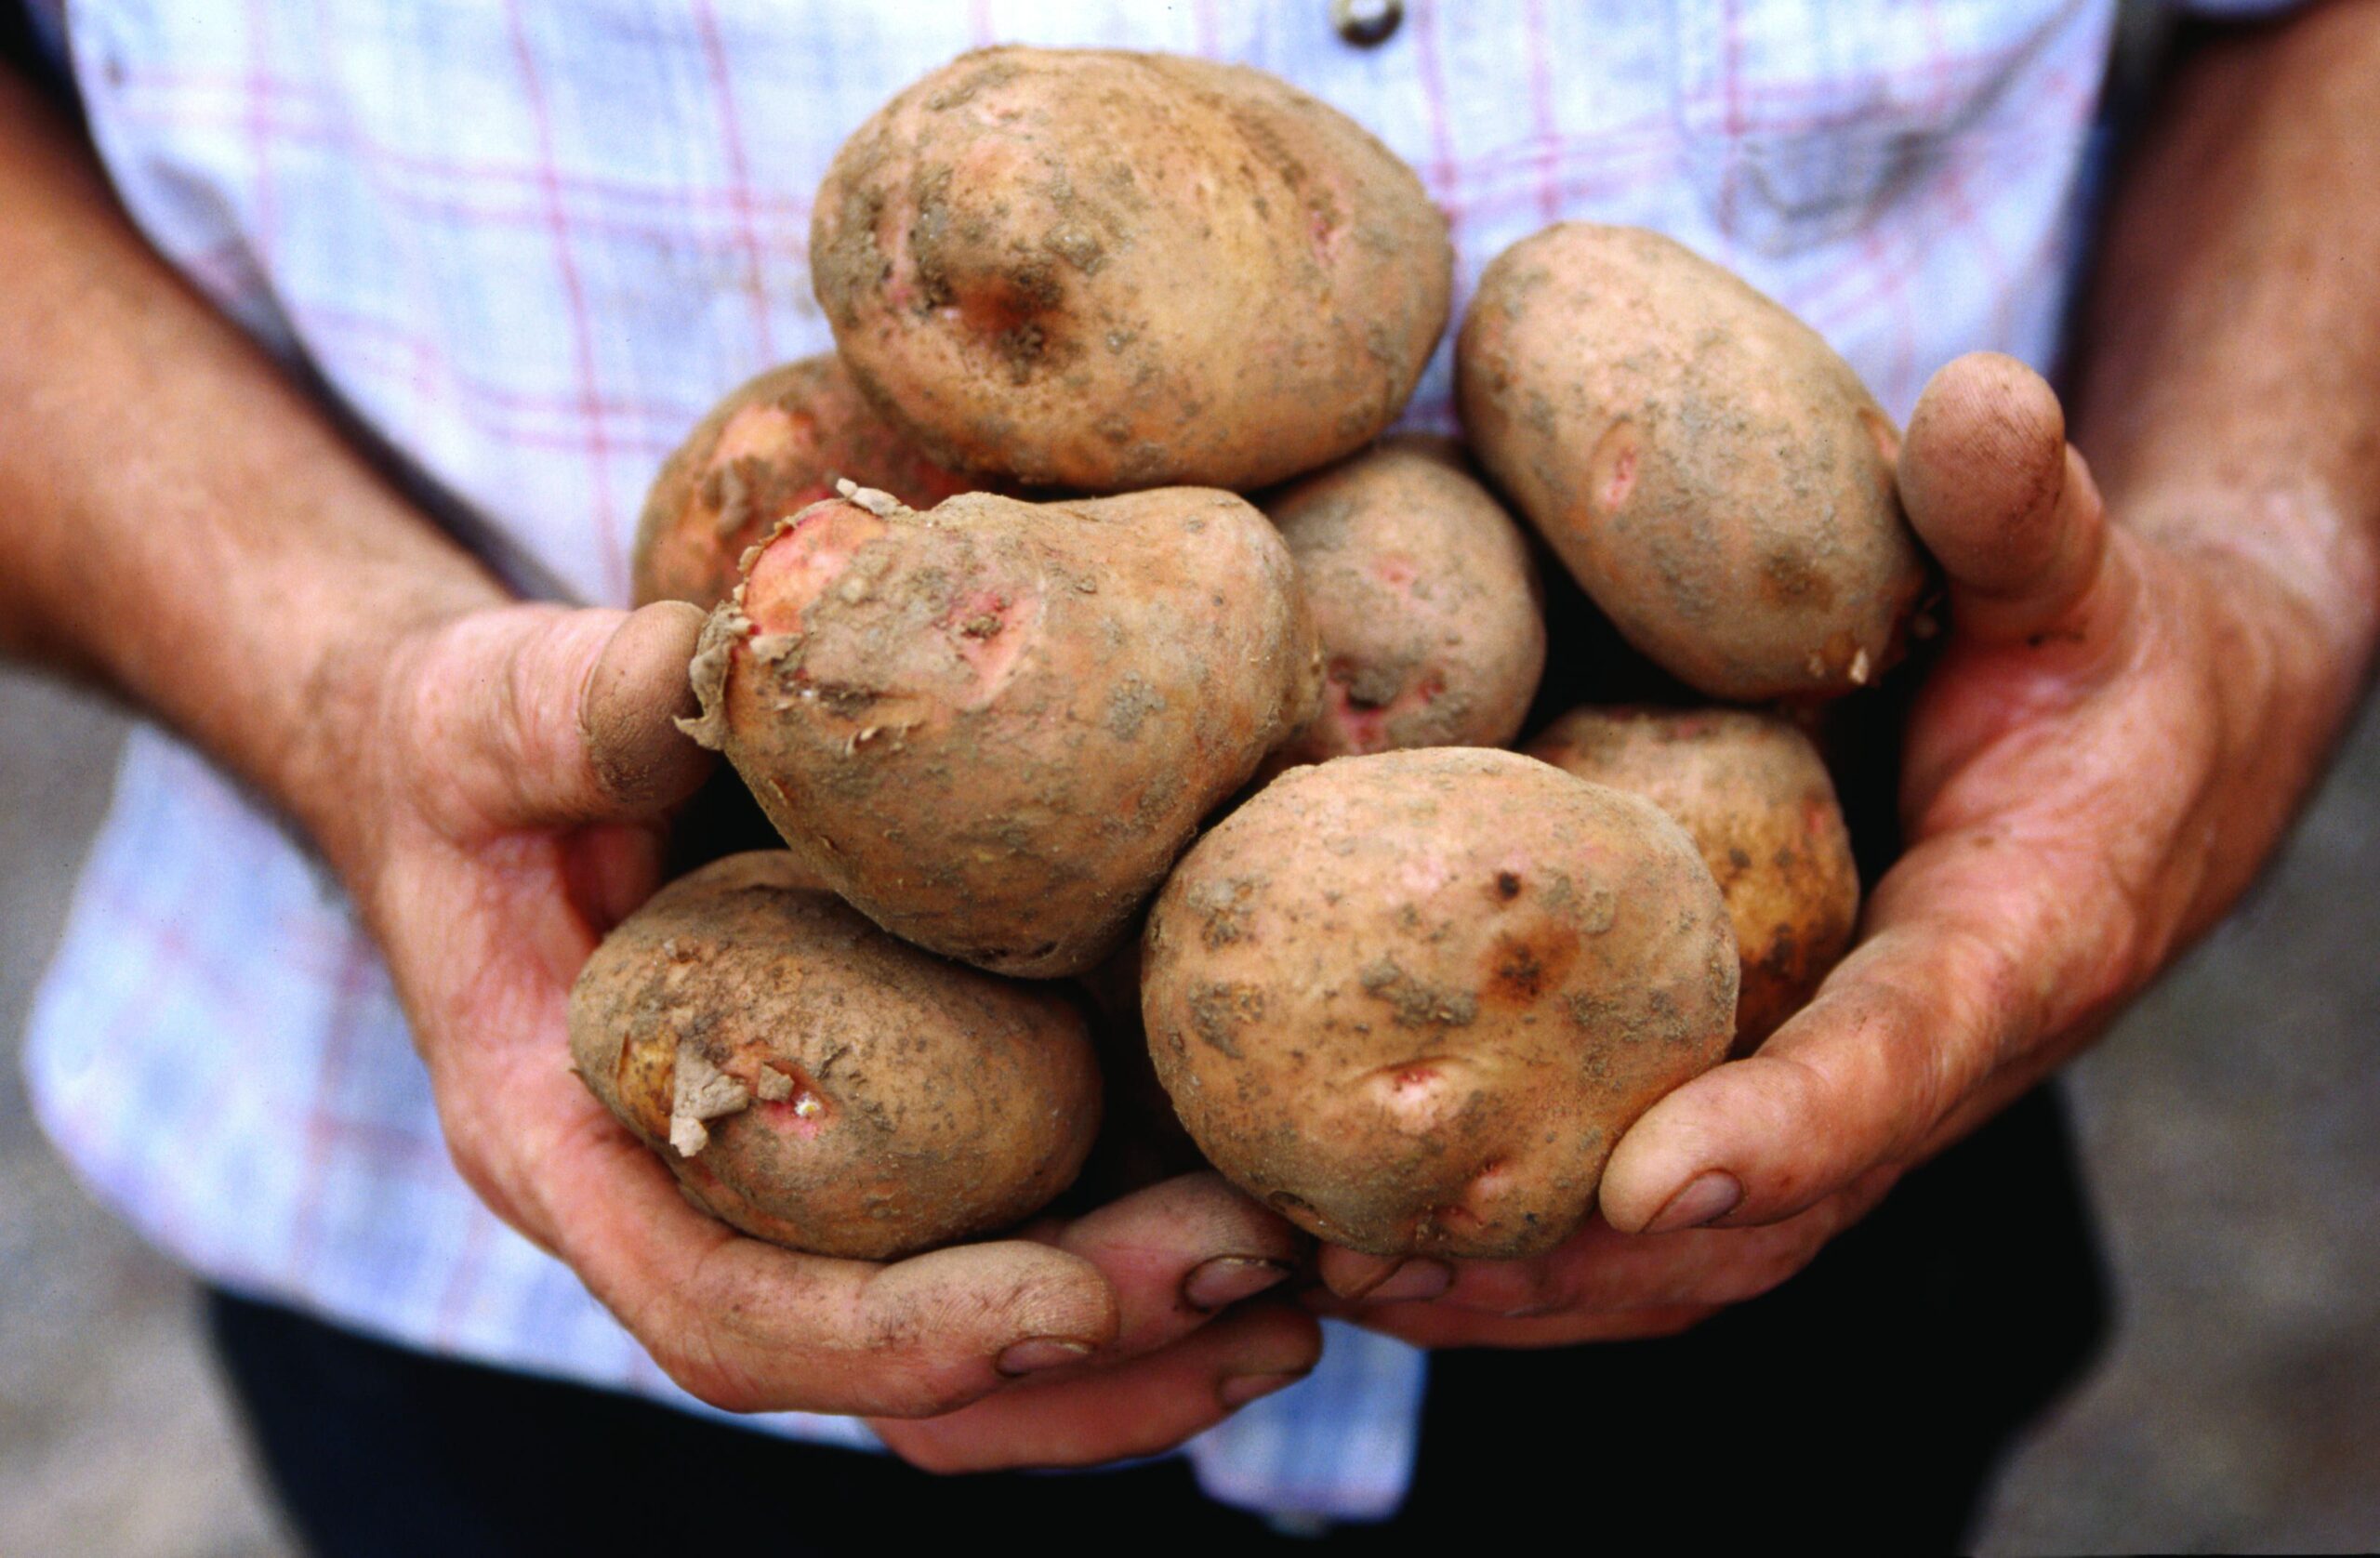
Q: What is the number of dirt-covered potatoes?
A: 8